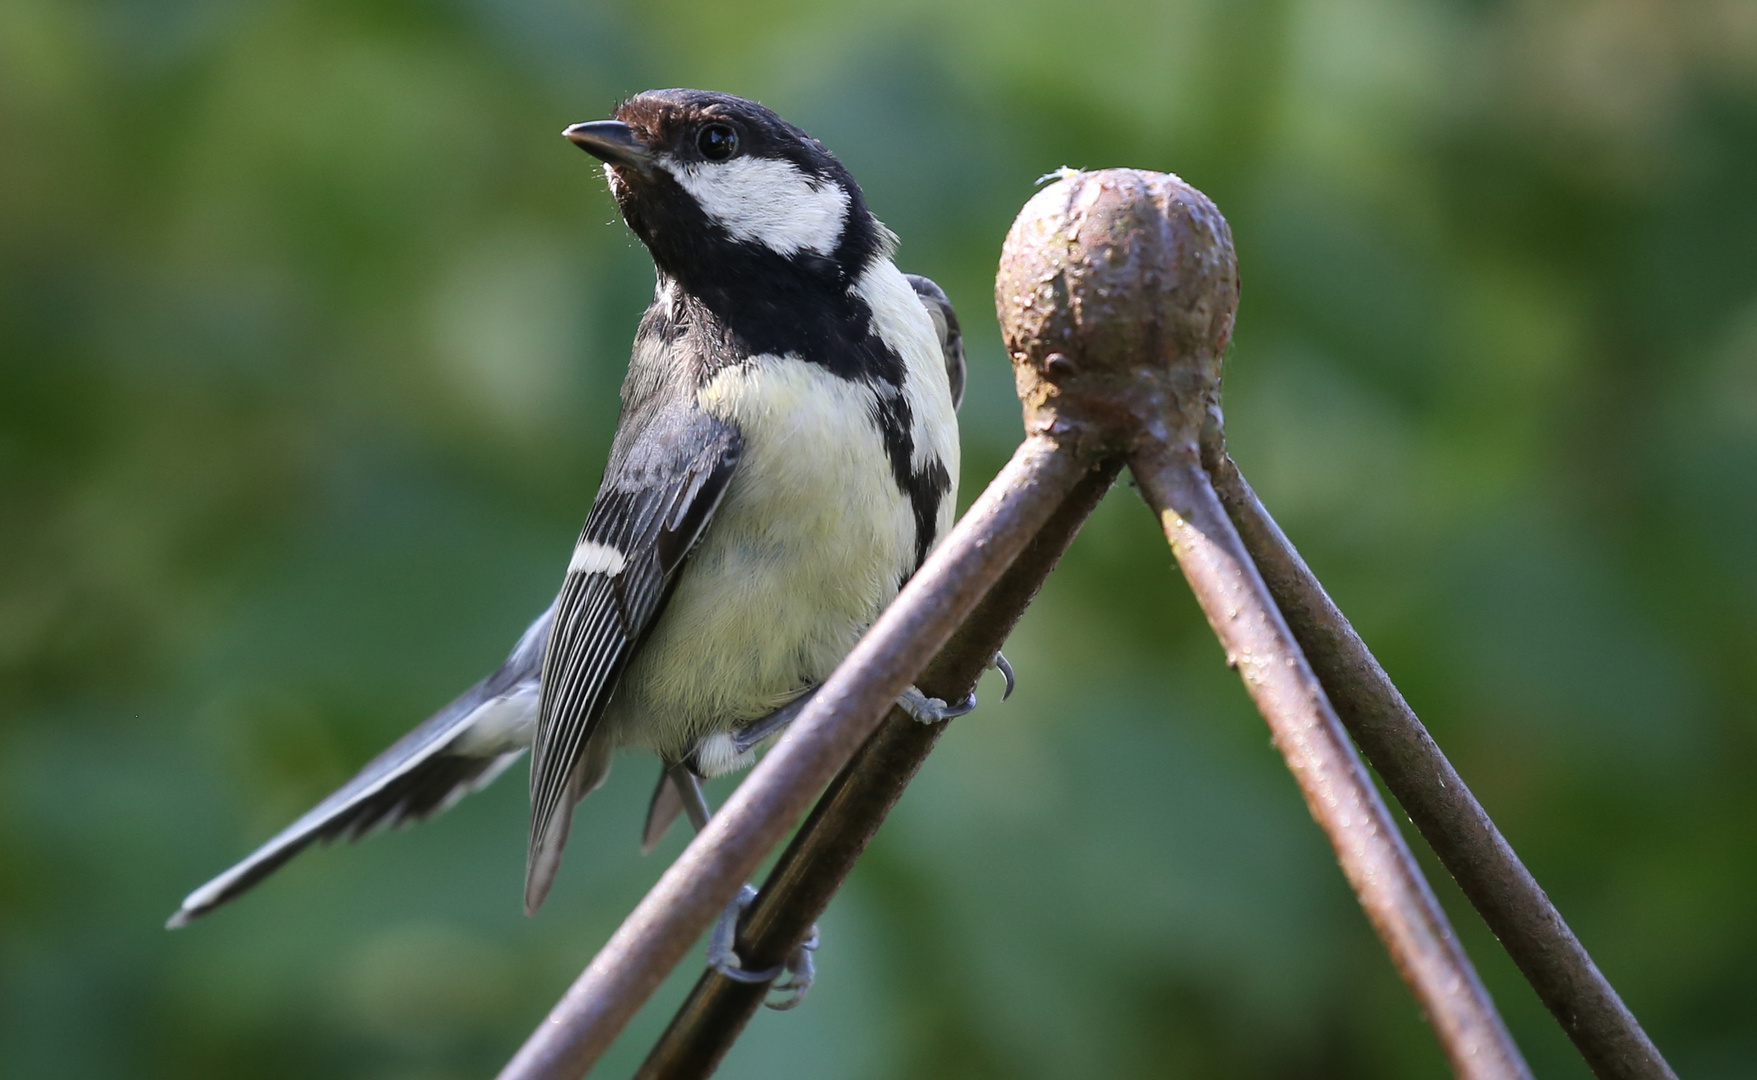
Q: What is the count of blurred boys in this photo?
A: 0